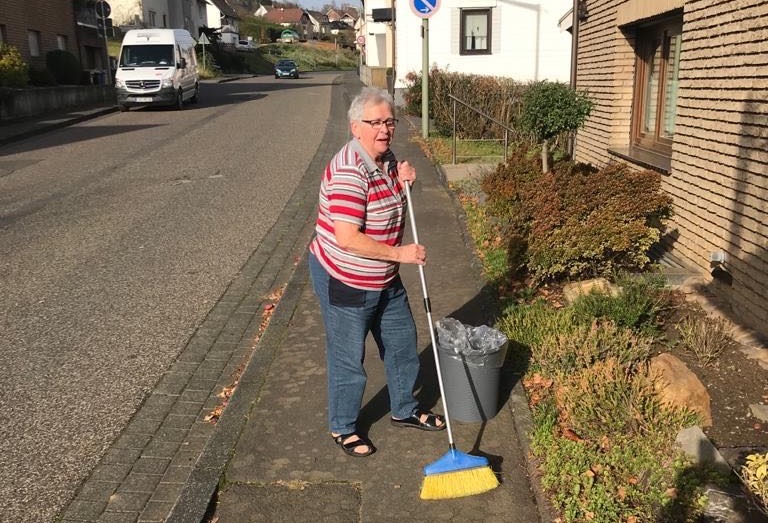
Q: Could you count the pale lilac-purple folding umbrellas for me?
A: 0